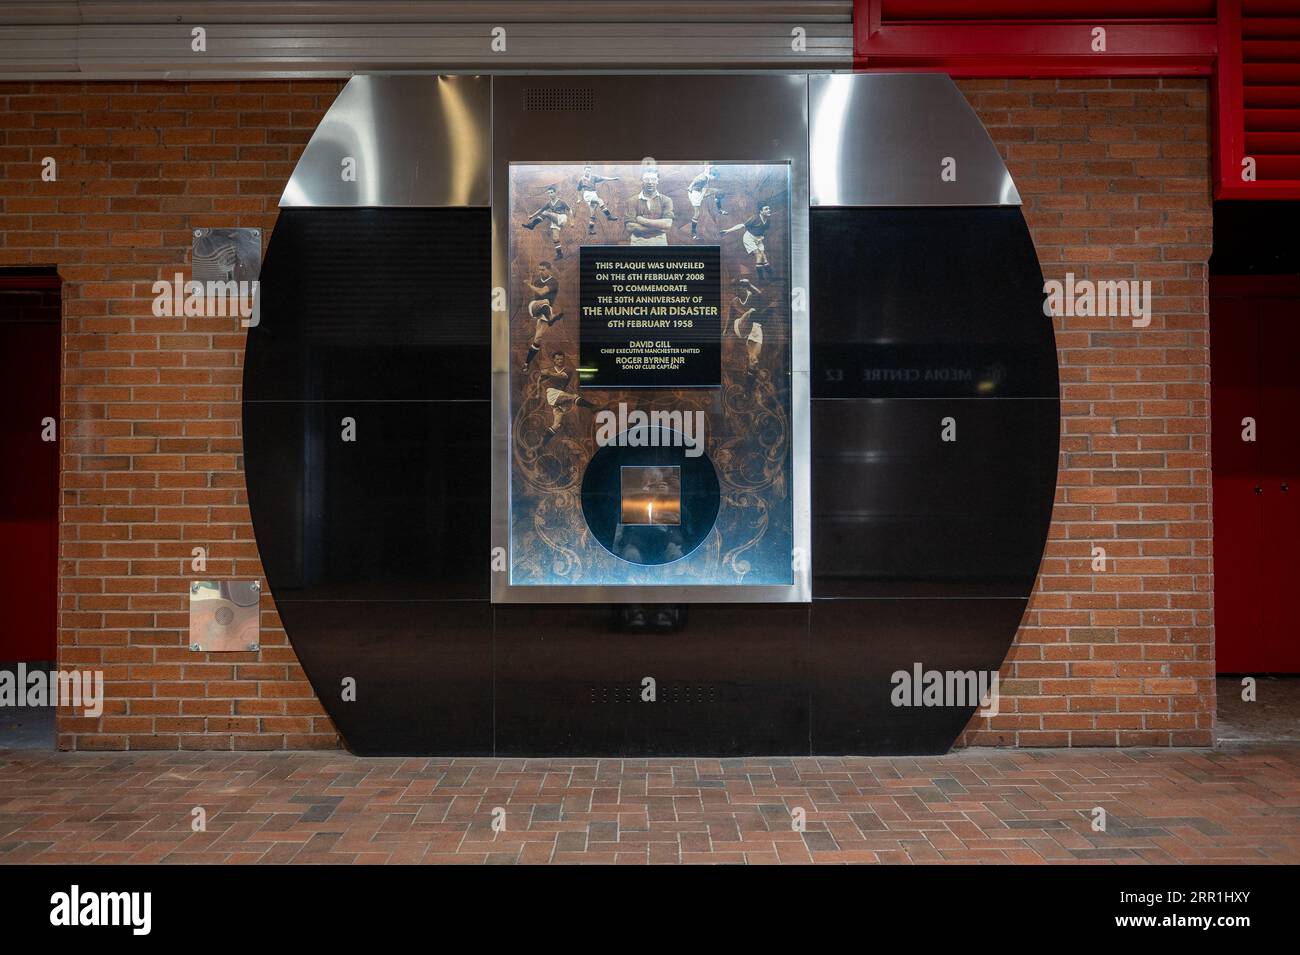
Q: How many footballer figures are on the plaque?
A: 8